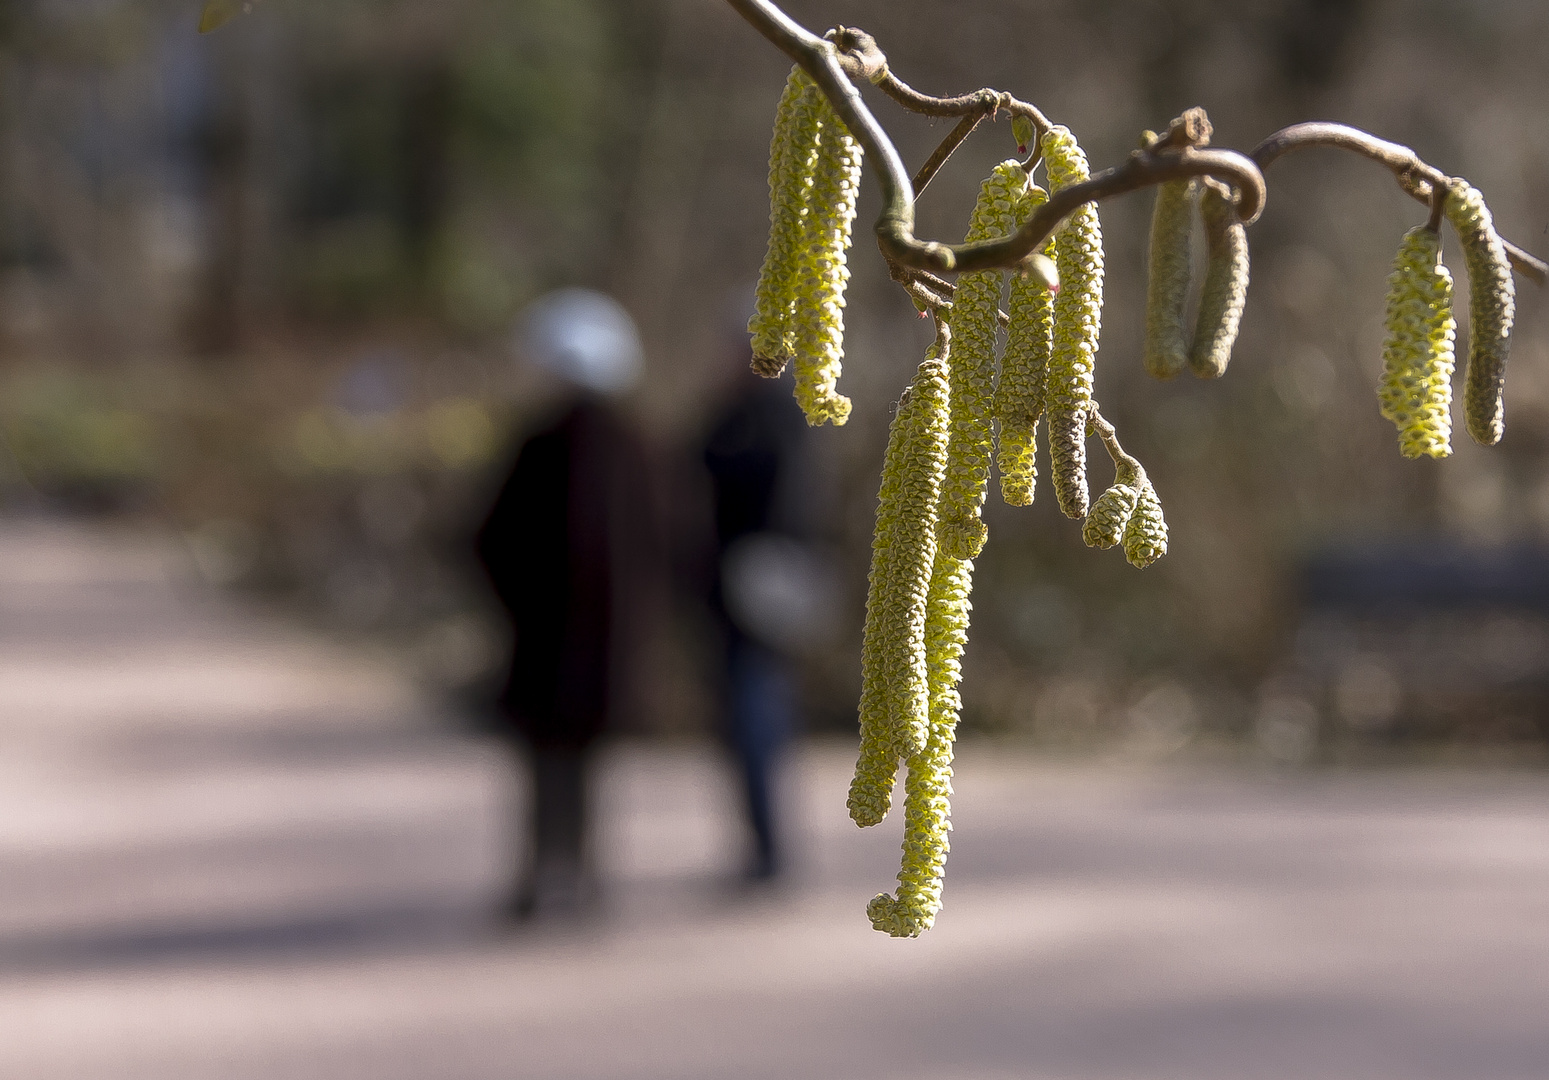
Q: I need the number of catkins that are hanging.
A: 14